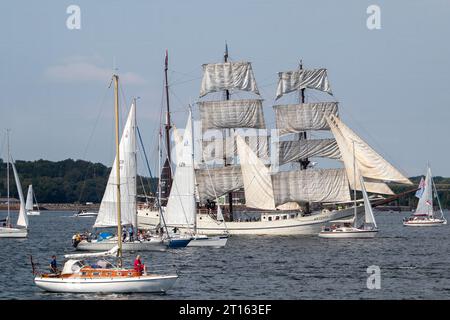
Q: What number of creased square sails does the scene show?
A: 8